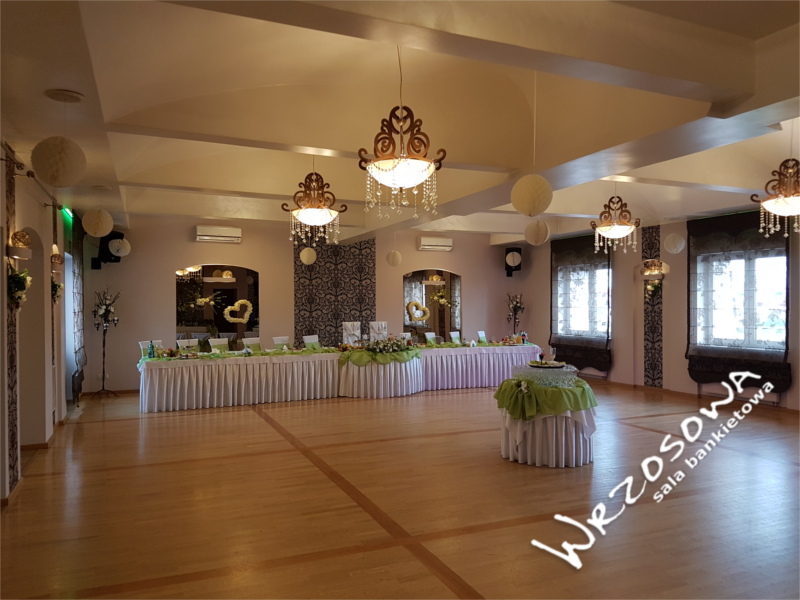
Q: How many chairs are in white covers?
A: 12